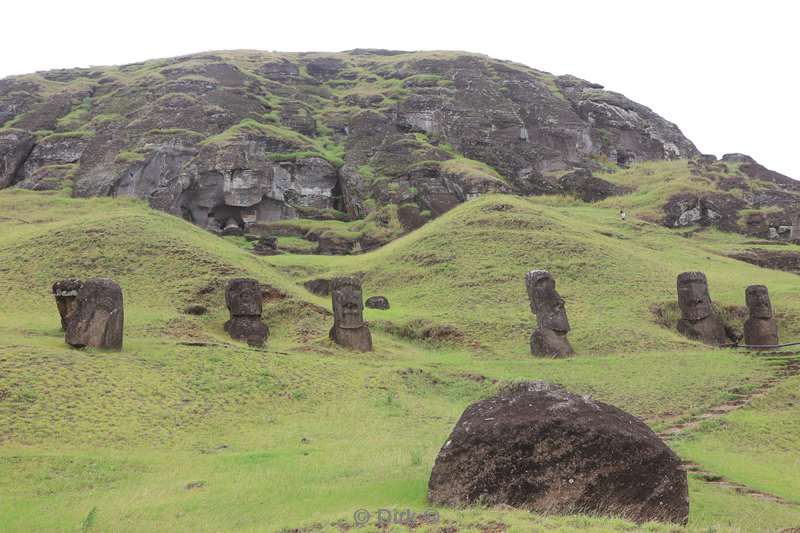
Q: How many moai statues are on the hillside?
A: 7